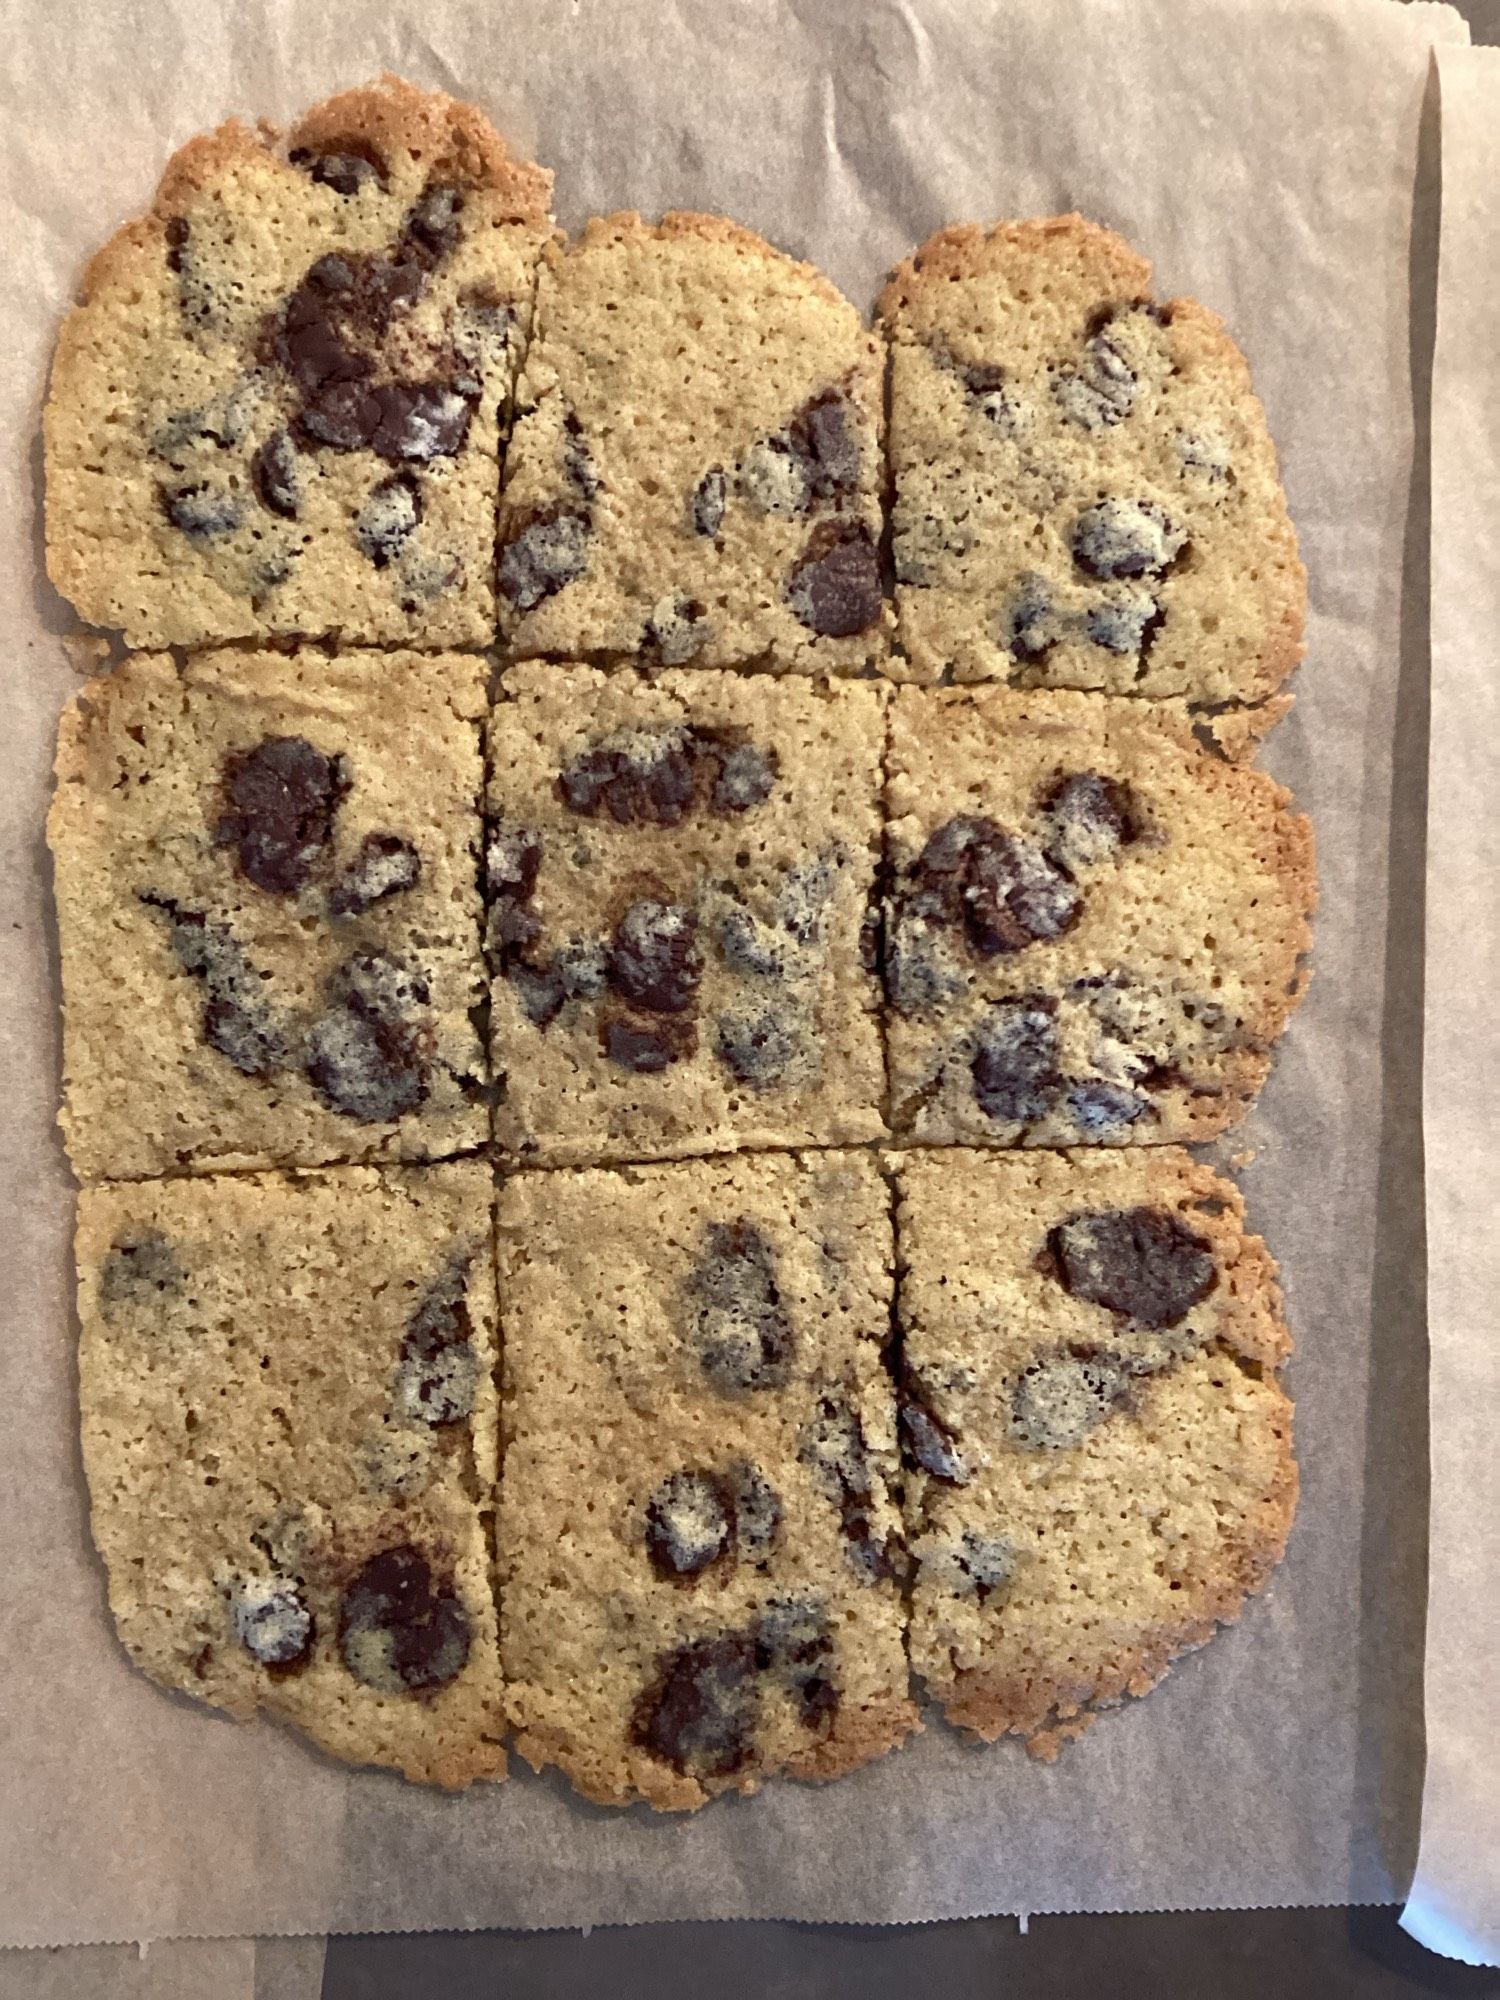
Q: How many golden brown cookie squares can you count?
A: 9